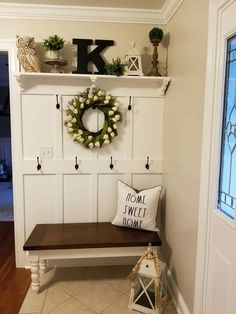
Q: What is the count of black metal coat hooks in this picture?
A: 6